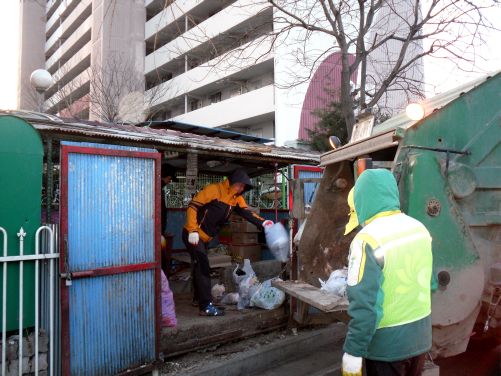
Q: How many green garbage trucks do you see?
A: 1